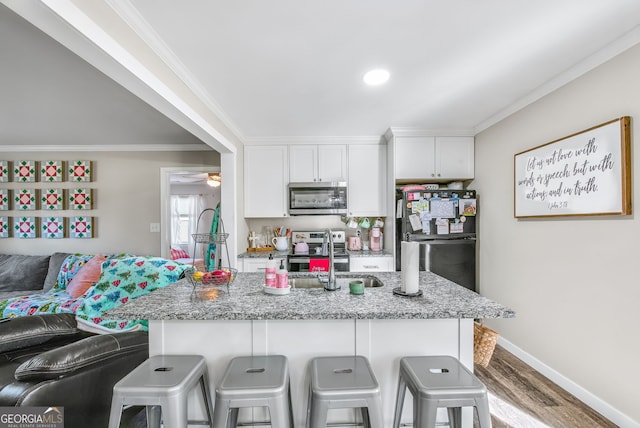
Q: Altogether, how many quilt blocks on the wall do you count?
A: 12